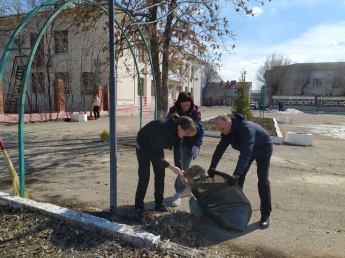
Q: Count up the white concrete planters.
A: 3